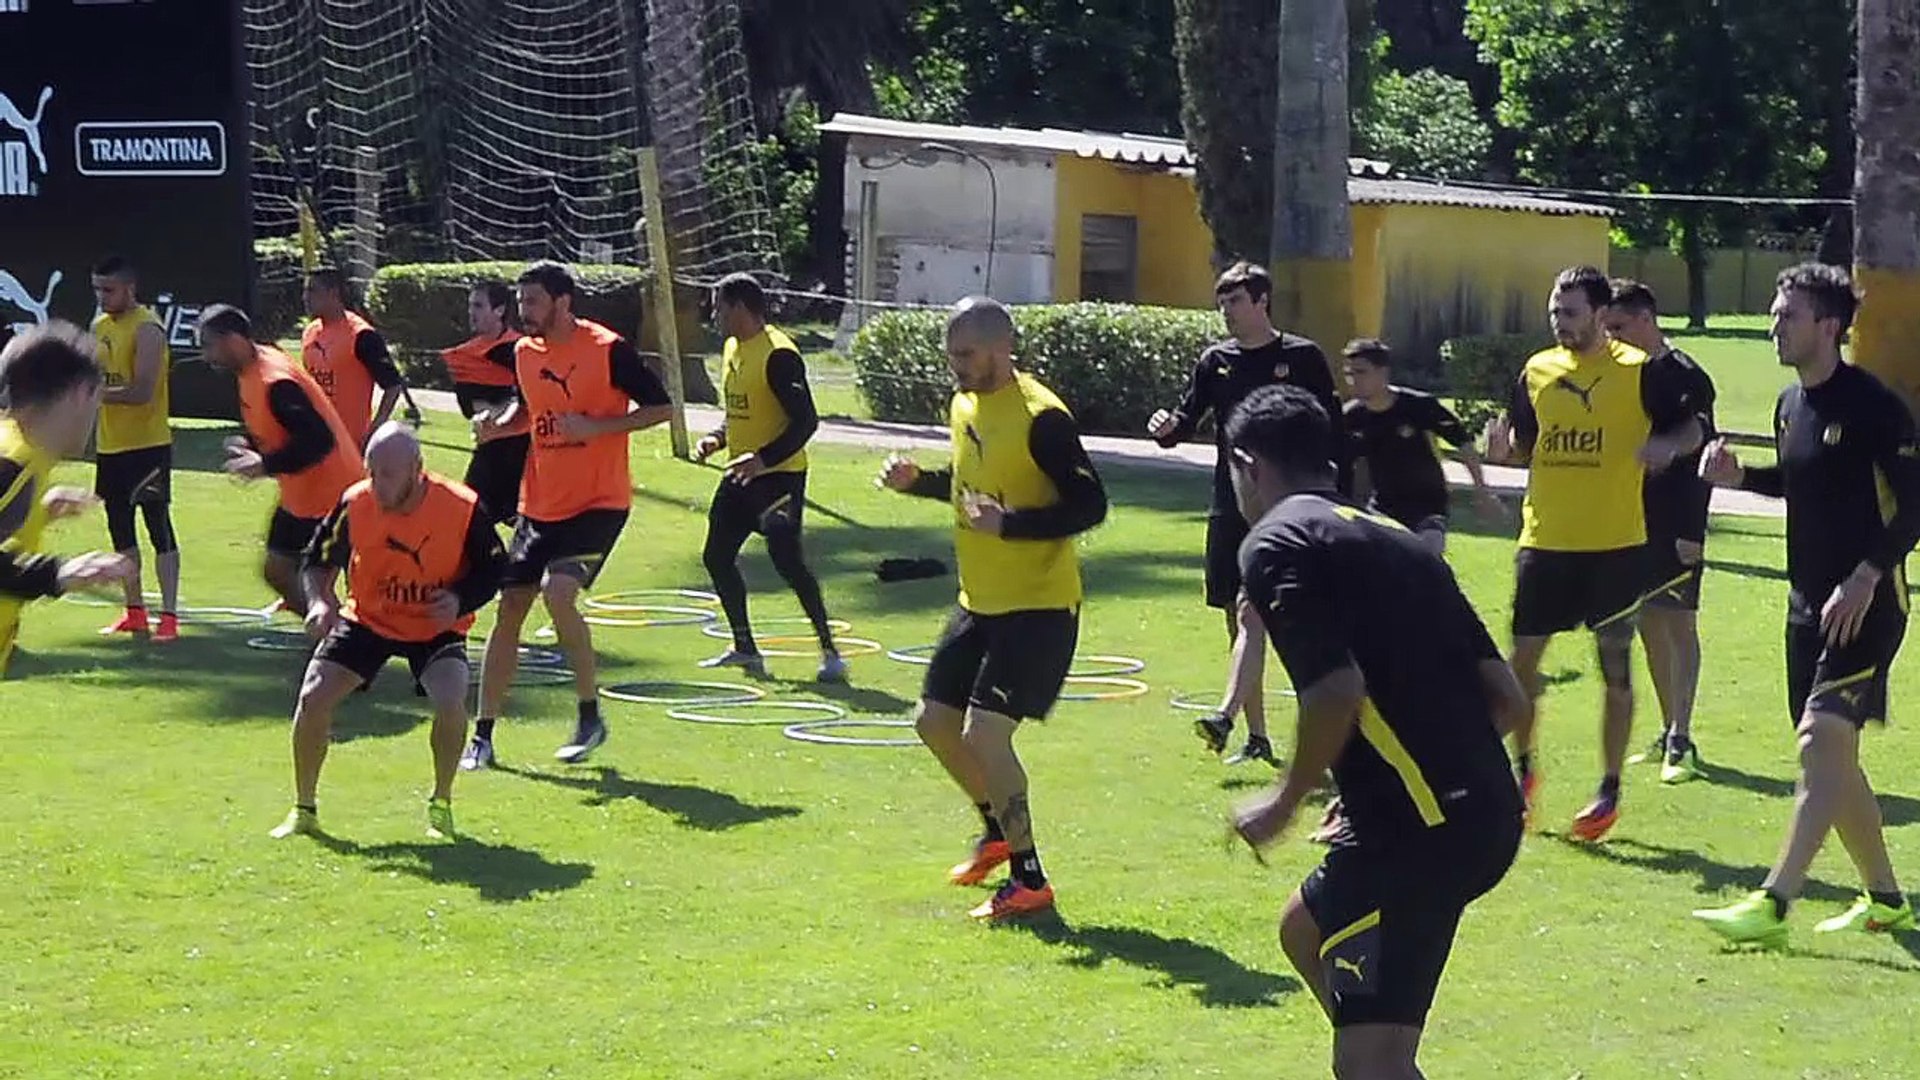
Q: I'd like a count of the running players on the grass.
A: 15